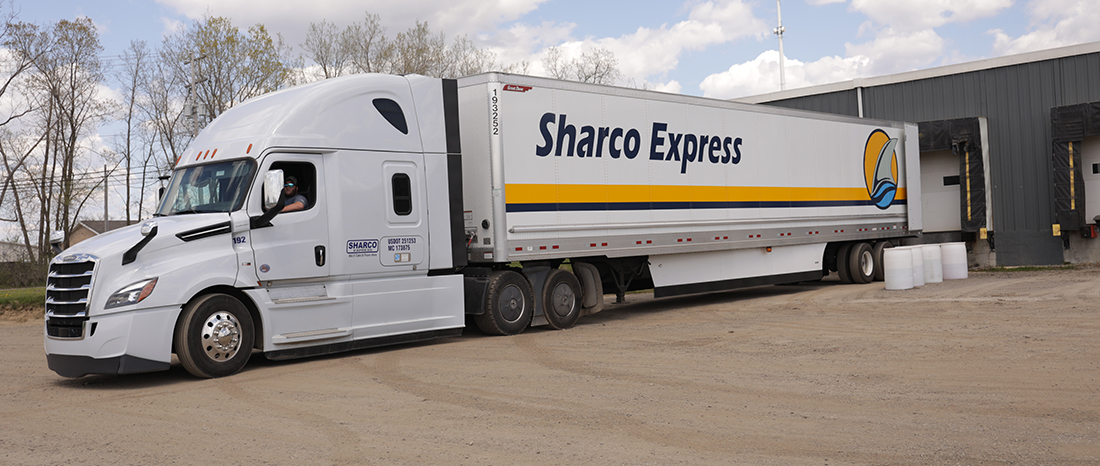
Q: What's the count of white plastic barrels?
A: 4